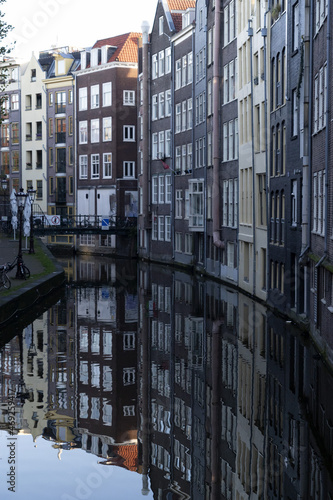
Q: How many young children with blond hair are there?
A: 0